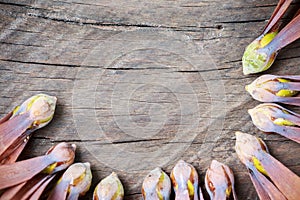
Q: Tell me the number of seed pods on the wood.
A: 11